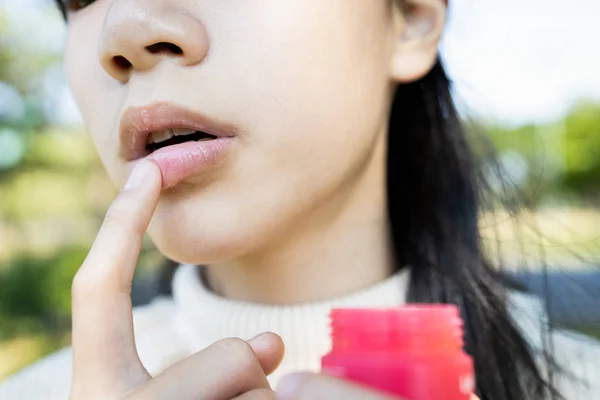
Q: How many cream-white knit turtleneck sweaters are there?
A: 1